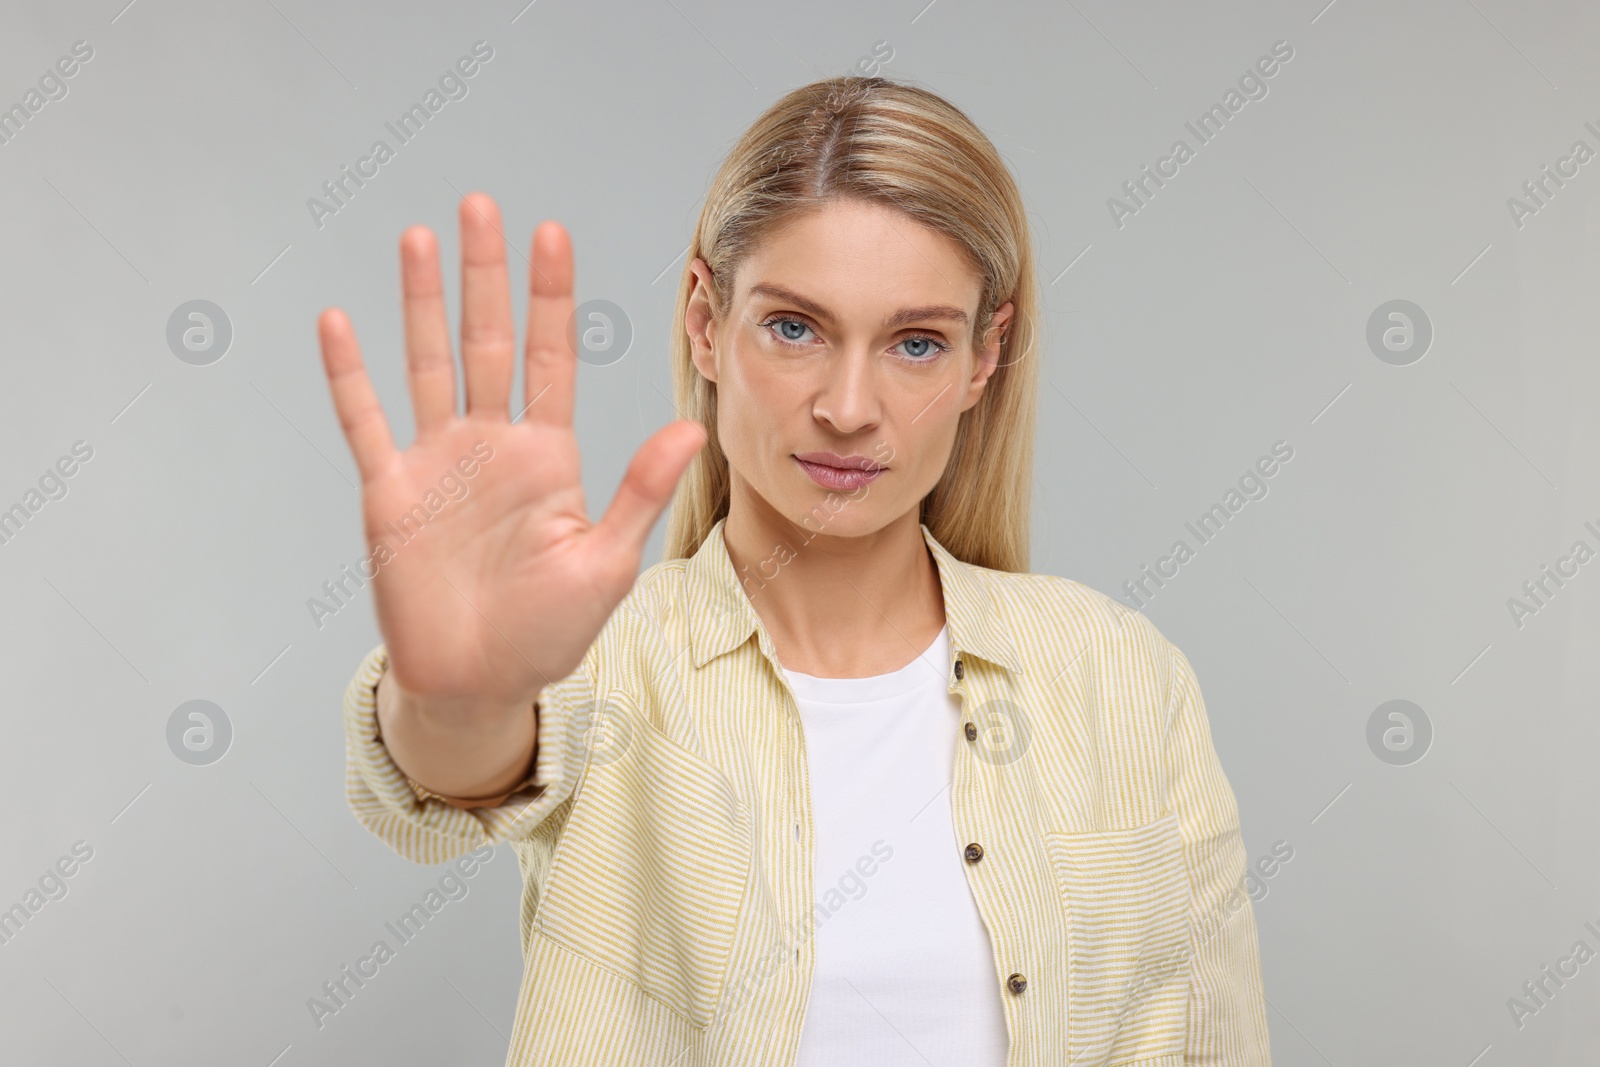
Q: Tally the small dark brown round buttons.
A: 4